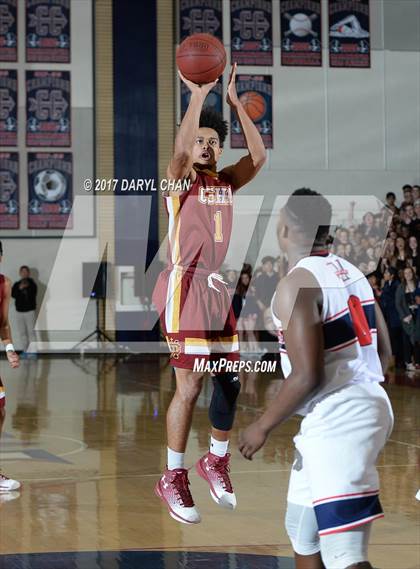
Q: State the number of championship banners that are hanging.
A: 12